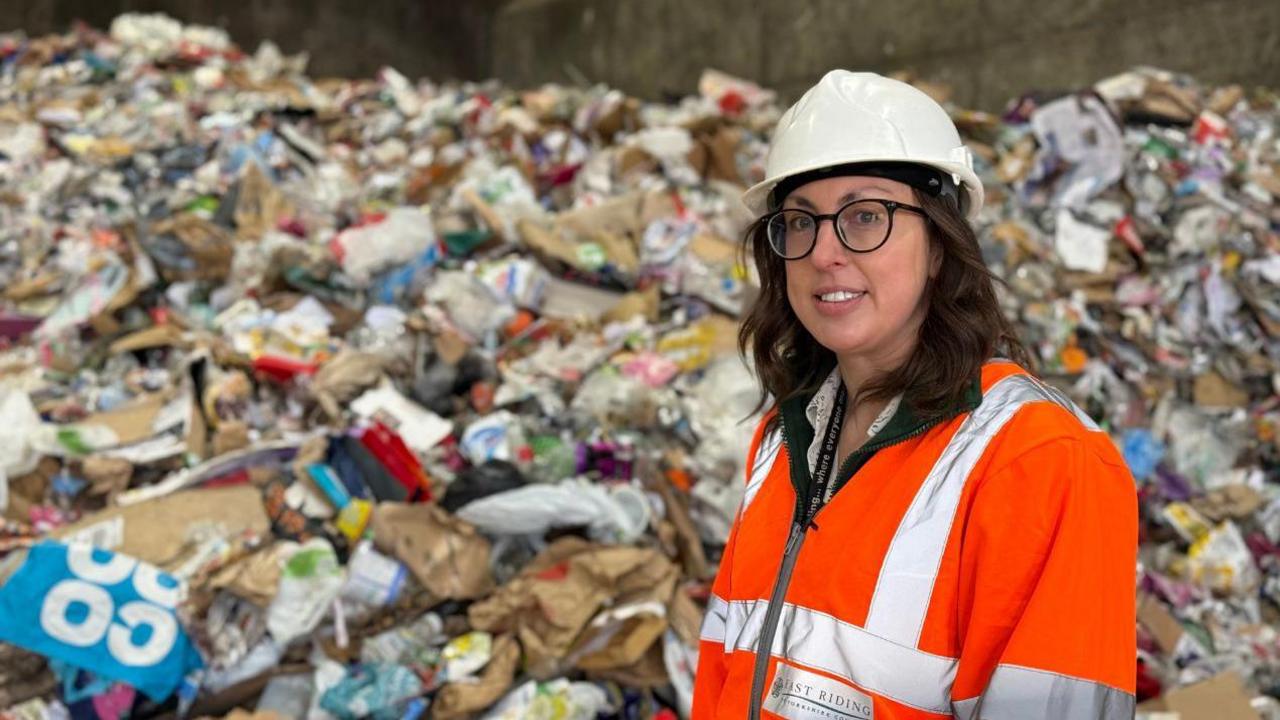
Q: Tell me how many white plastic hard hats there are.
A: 1